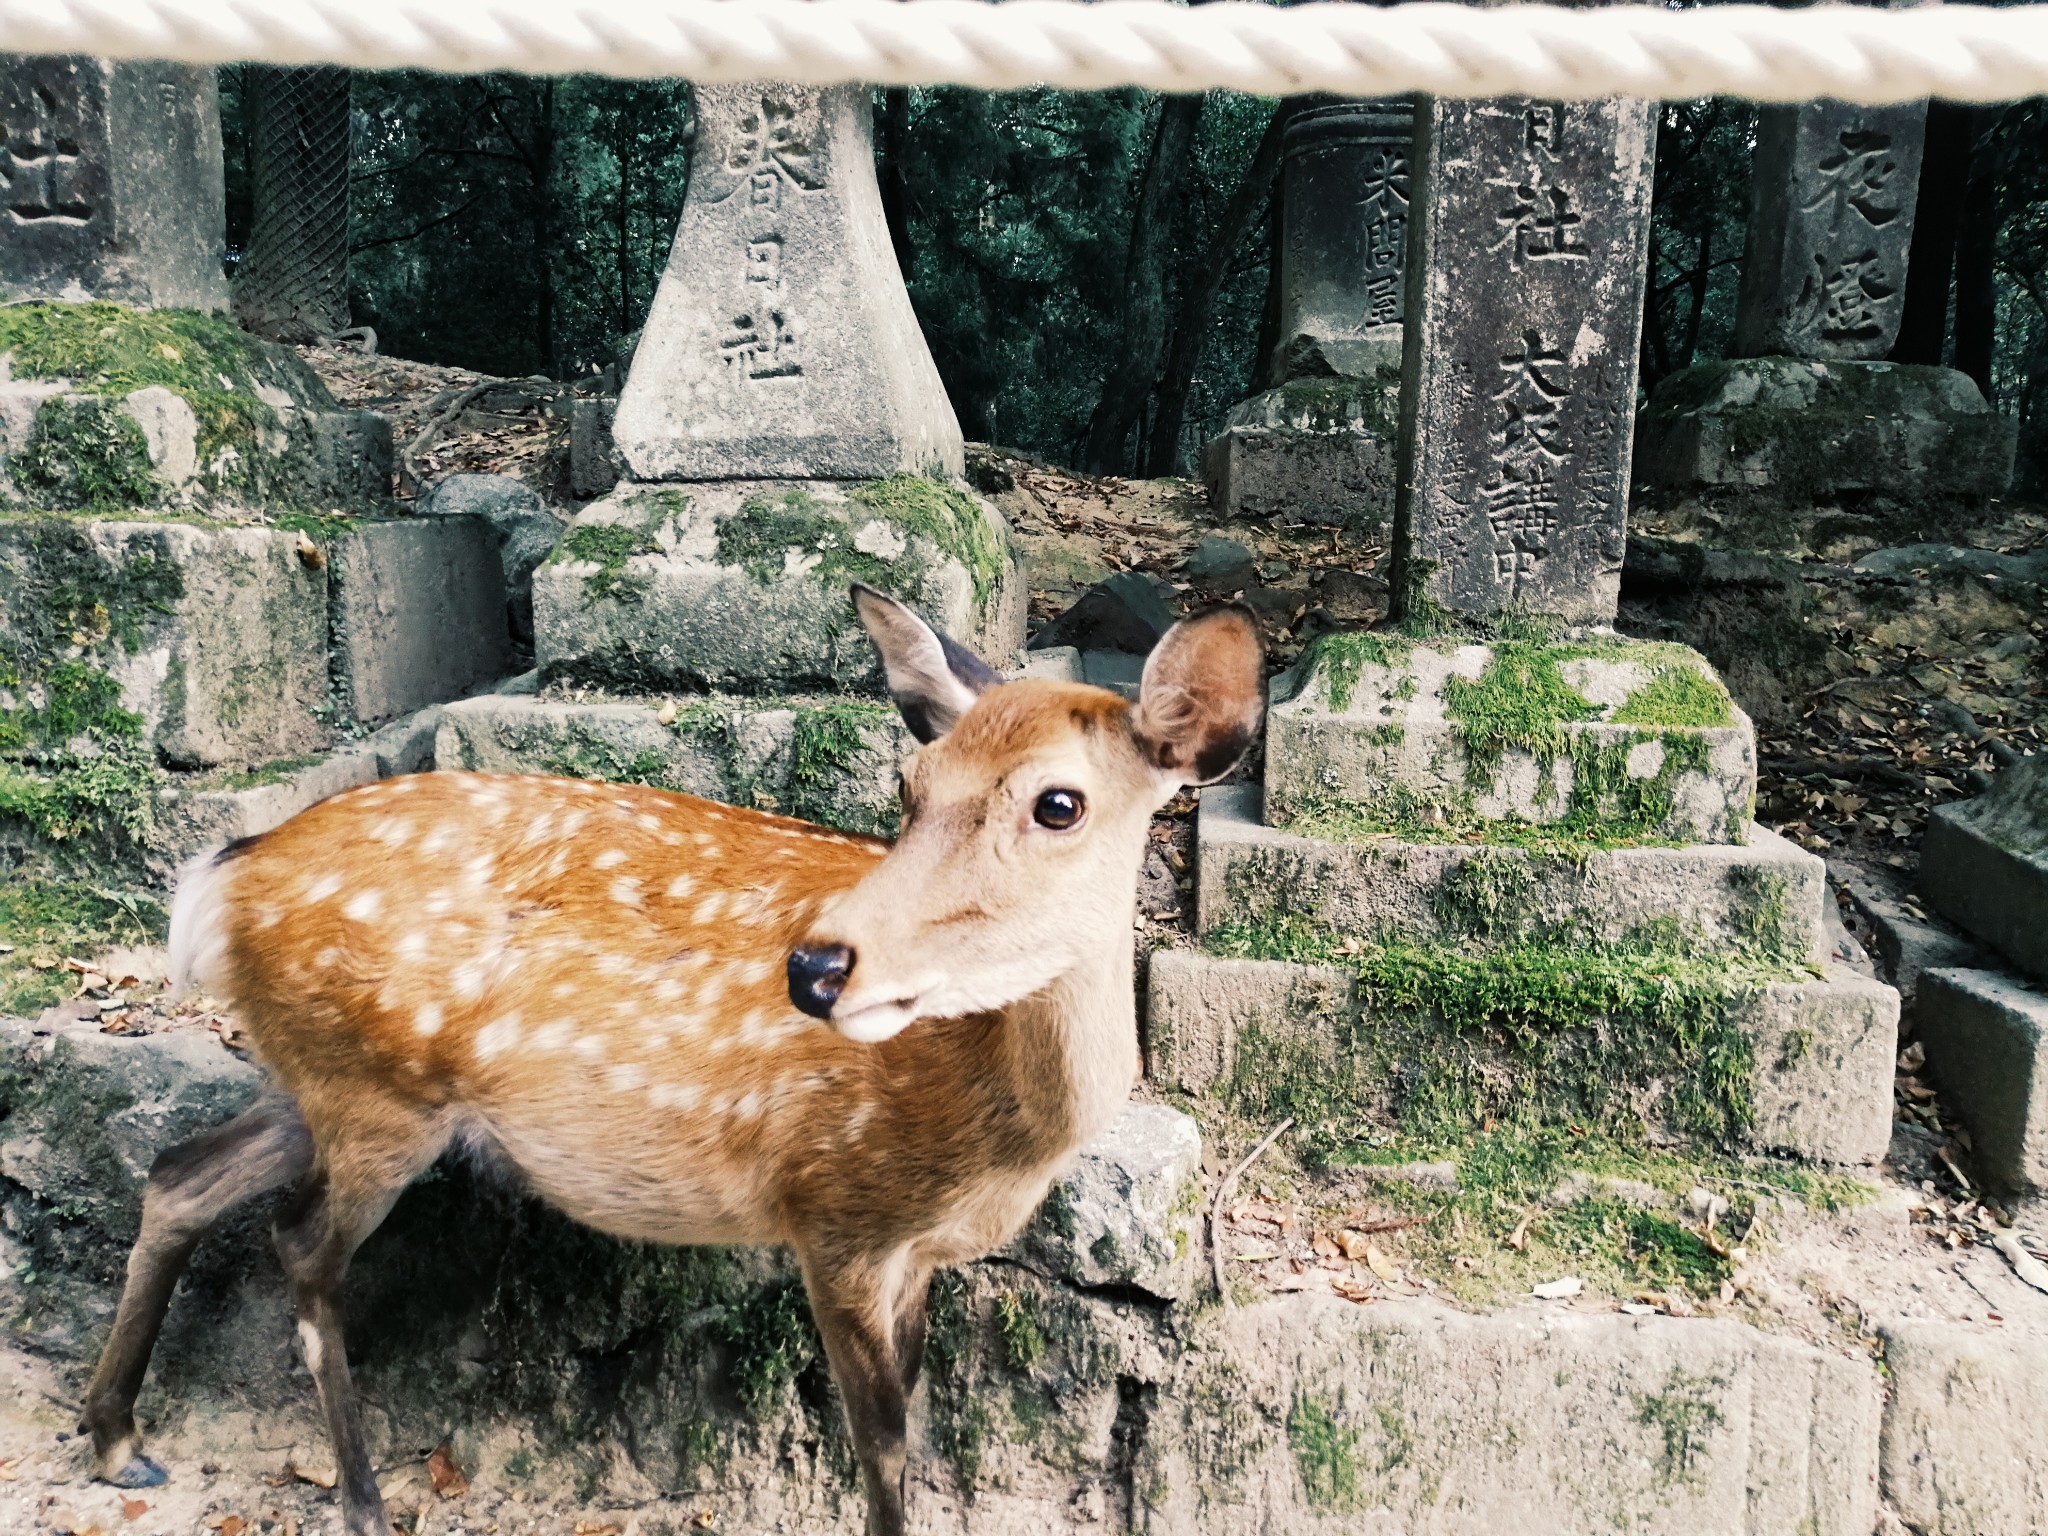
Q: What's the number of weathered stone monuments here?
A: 5